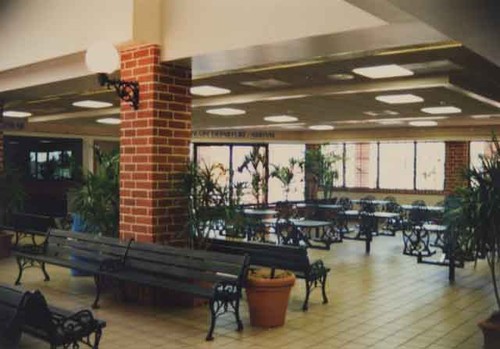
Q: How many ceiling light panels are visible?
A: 11